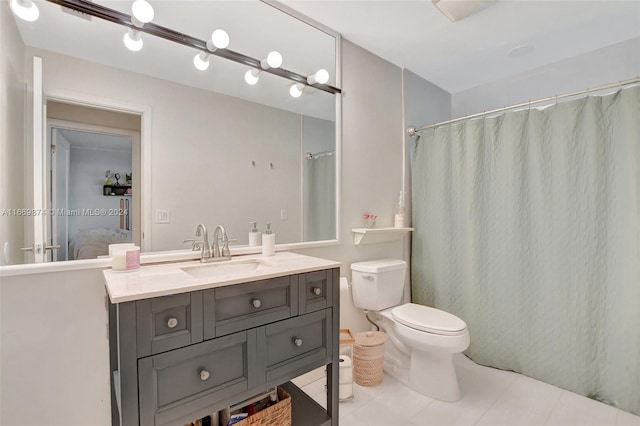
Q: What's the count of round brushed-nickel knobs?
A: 5